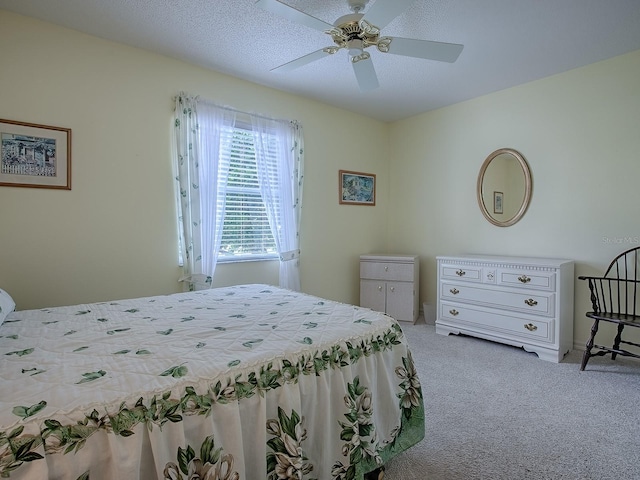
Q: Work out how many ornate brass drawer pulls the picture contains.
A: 6